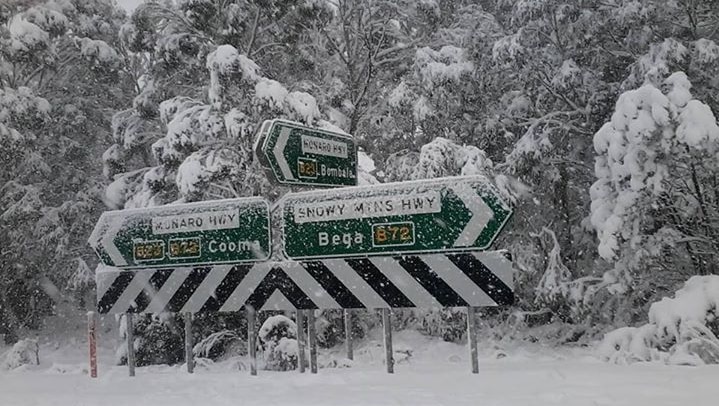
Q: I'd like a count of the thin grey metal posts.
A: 8